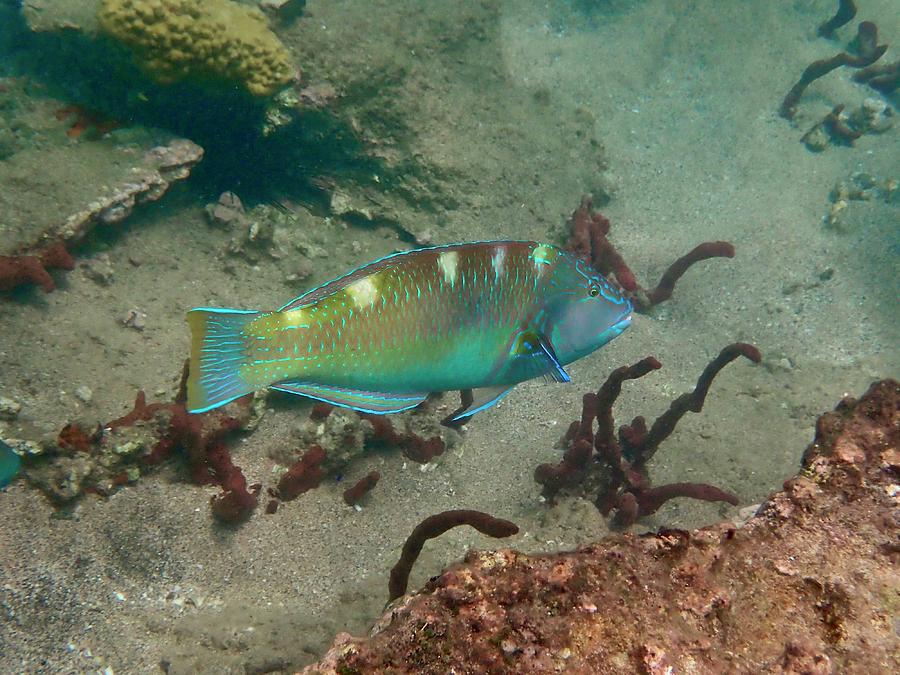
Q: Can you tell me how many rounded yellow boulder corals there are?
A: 1